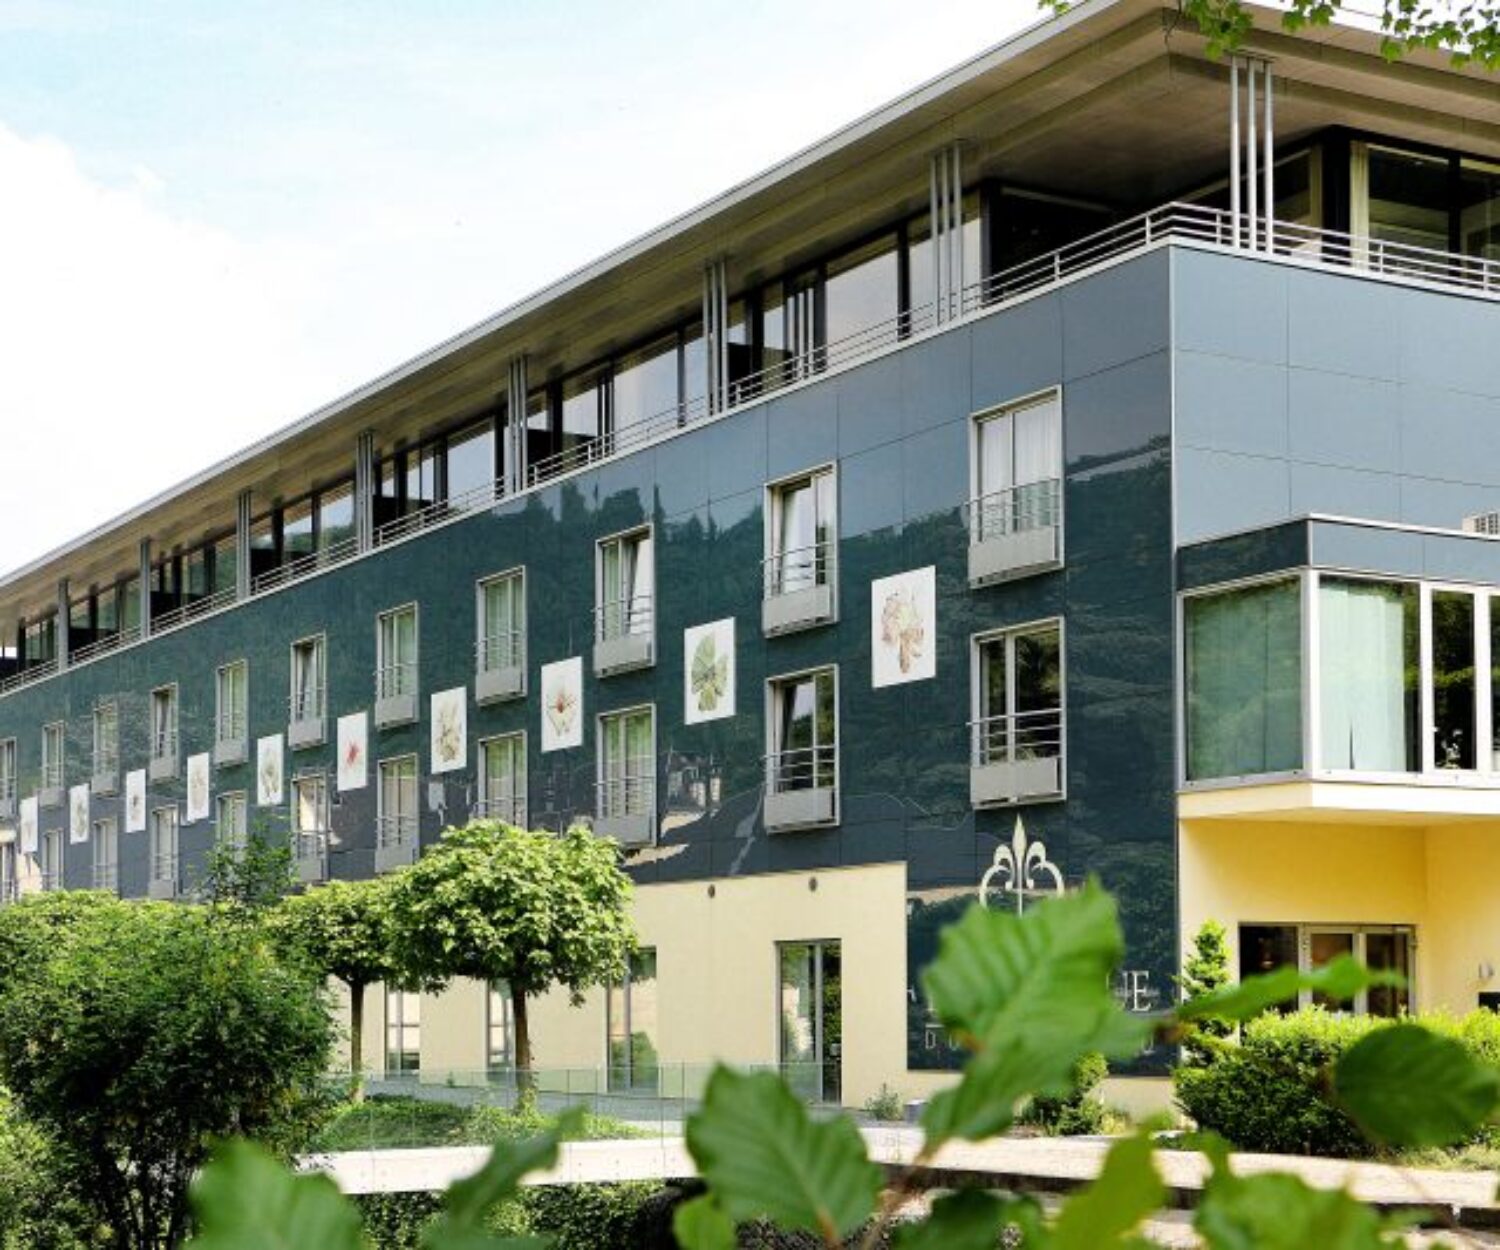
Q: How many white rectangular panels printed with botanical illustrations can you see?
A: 10